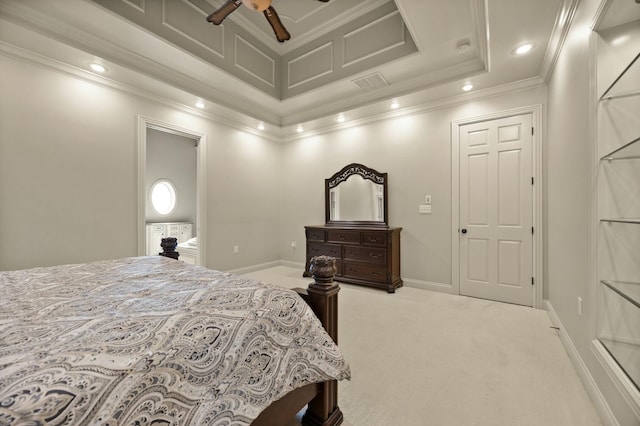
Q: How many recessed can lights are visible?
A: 8